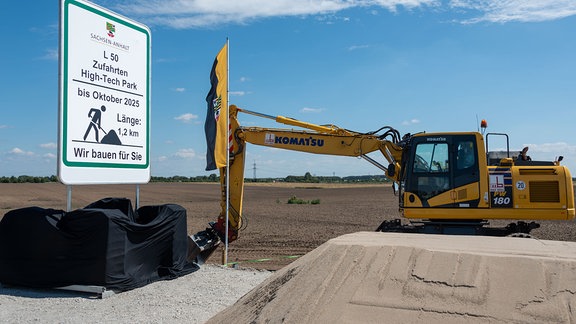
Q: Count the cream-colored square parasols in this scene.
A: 0